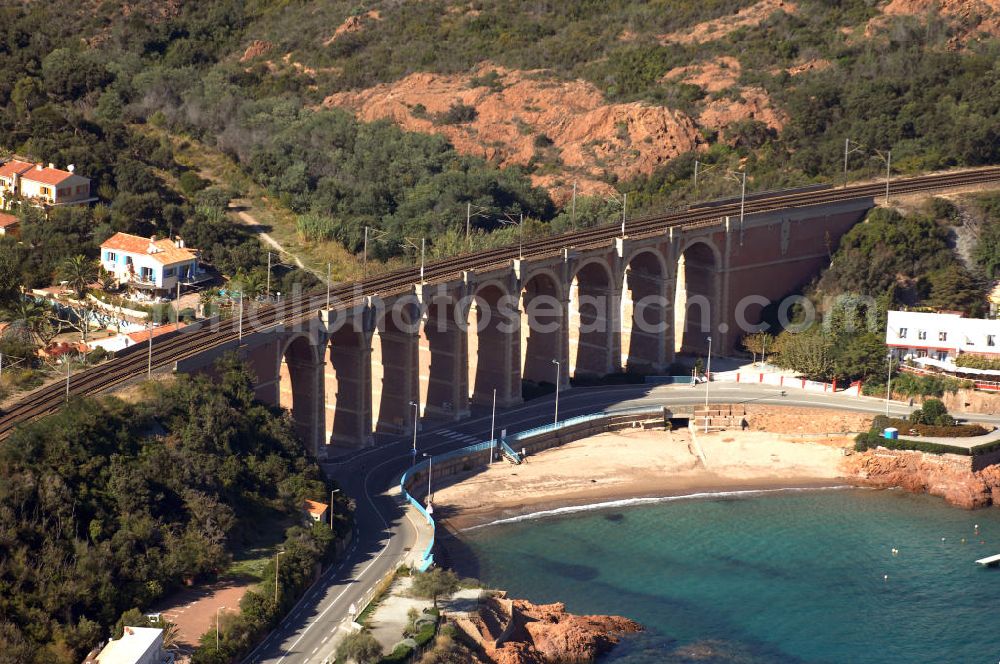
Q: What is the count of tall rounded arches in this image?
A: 9